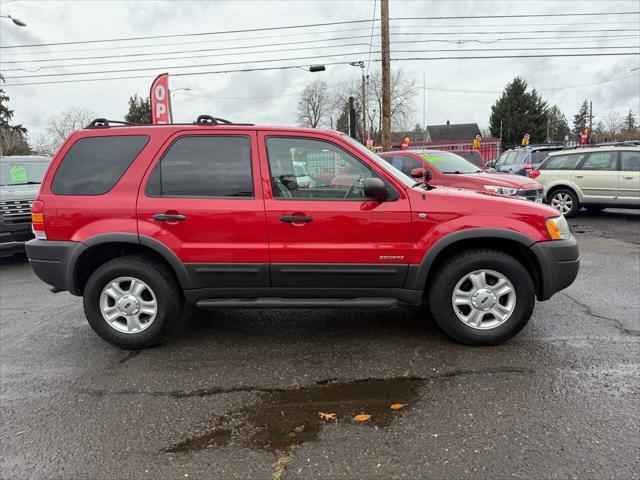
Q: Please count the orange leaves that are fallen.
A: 3